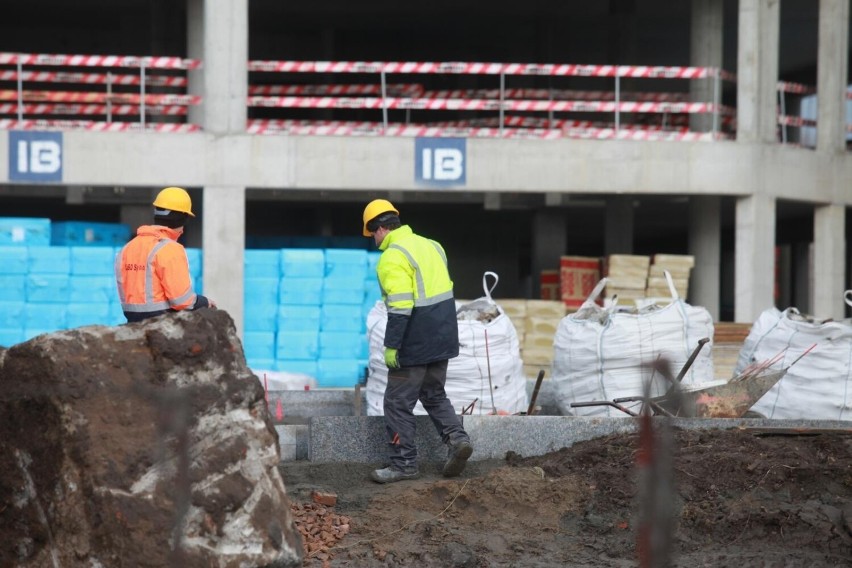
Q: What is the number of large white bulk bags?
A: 3